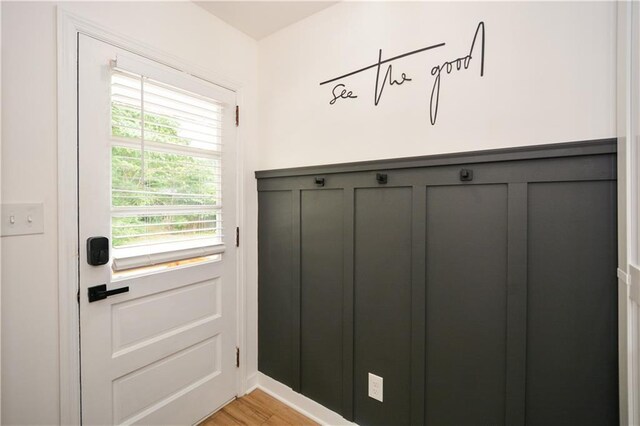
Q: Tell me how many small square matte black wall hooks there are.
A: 3